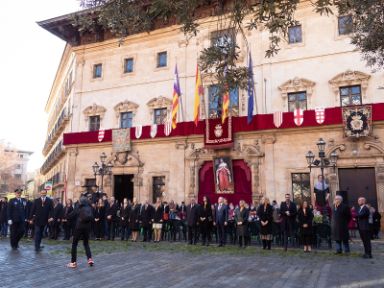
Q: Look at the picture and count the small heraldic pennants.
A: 7